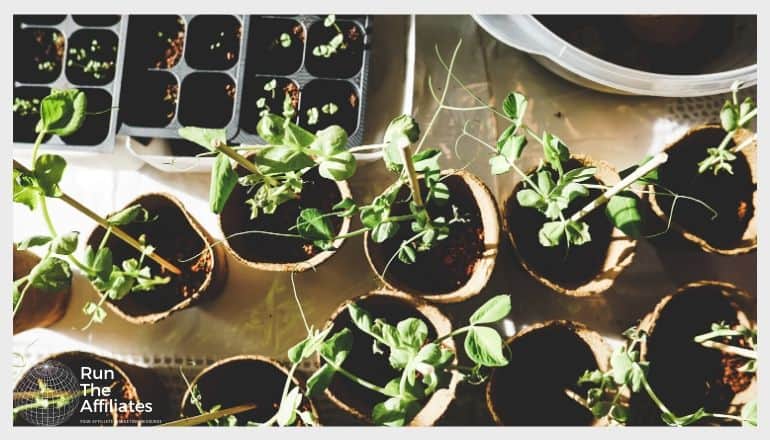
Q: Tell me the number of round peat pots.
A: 11